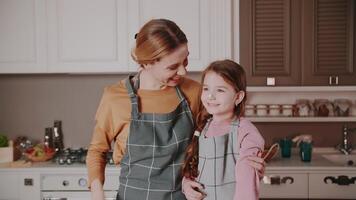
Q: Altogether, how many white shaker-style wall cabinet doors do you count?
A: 3